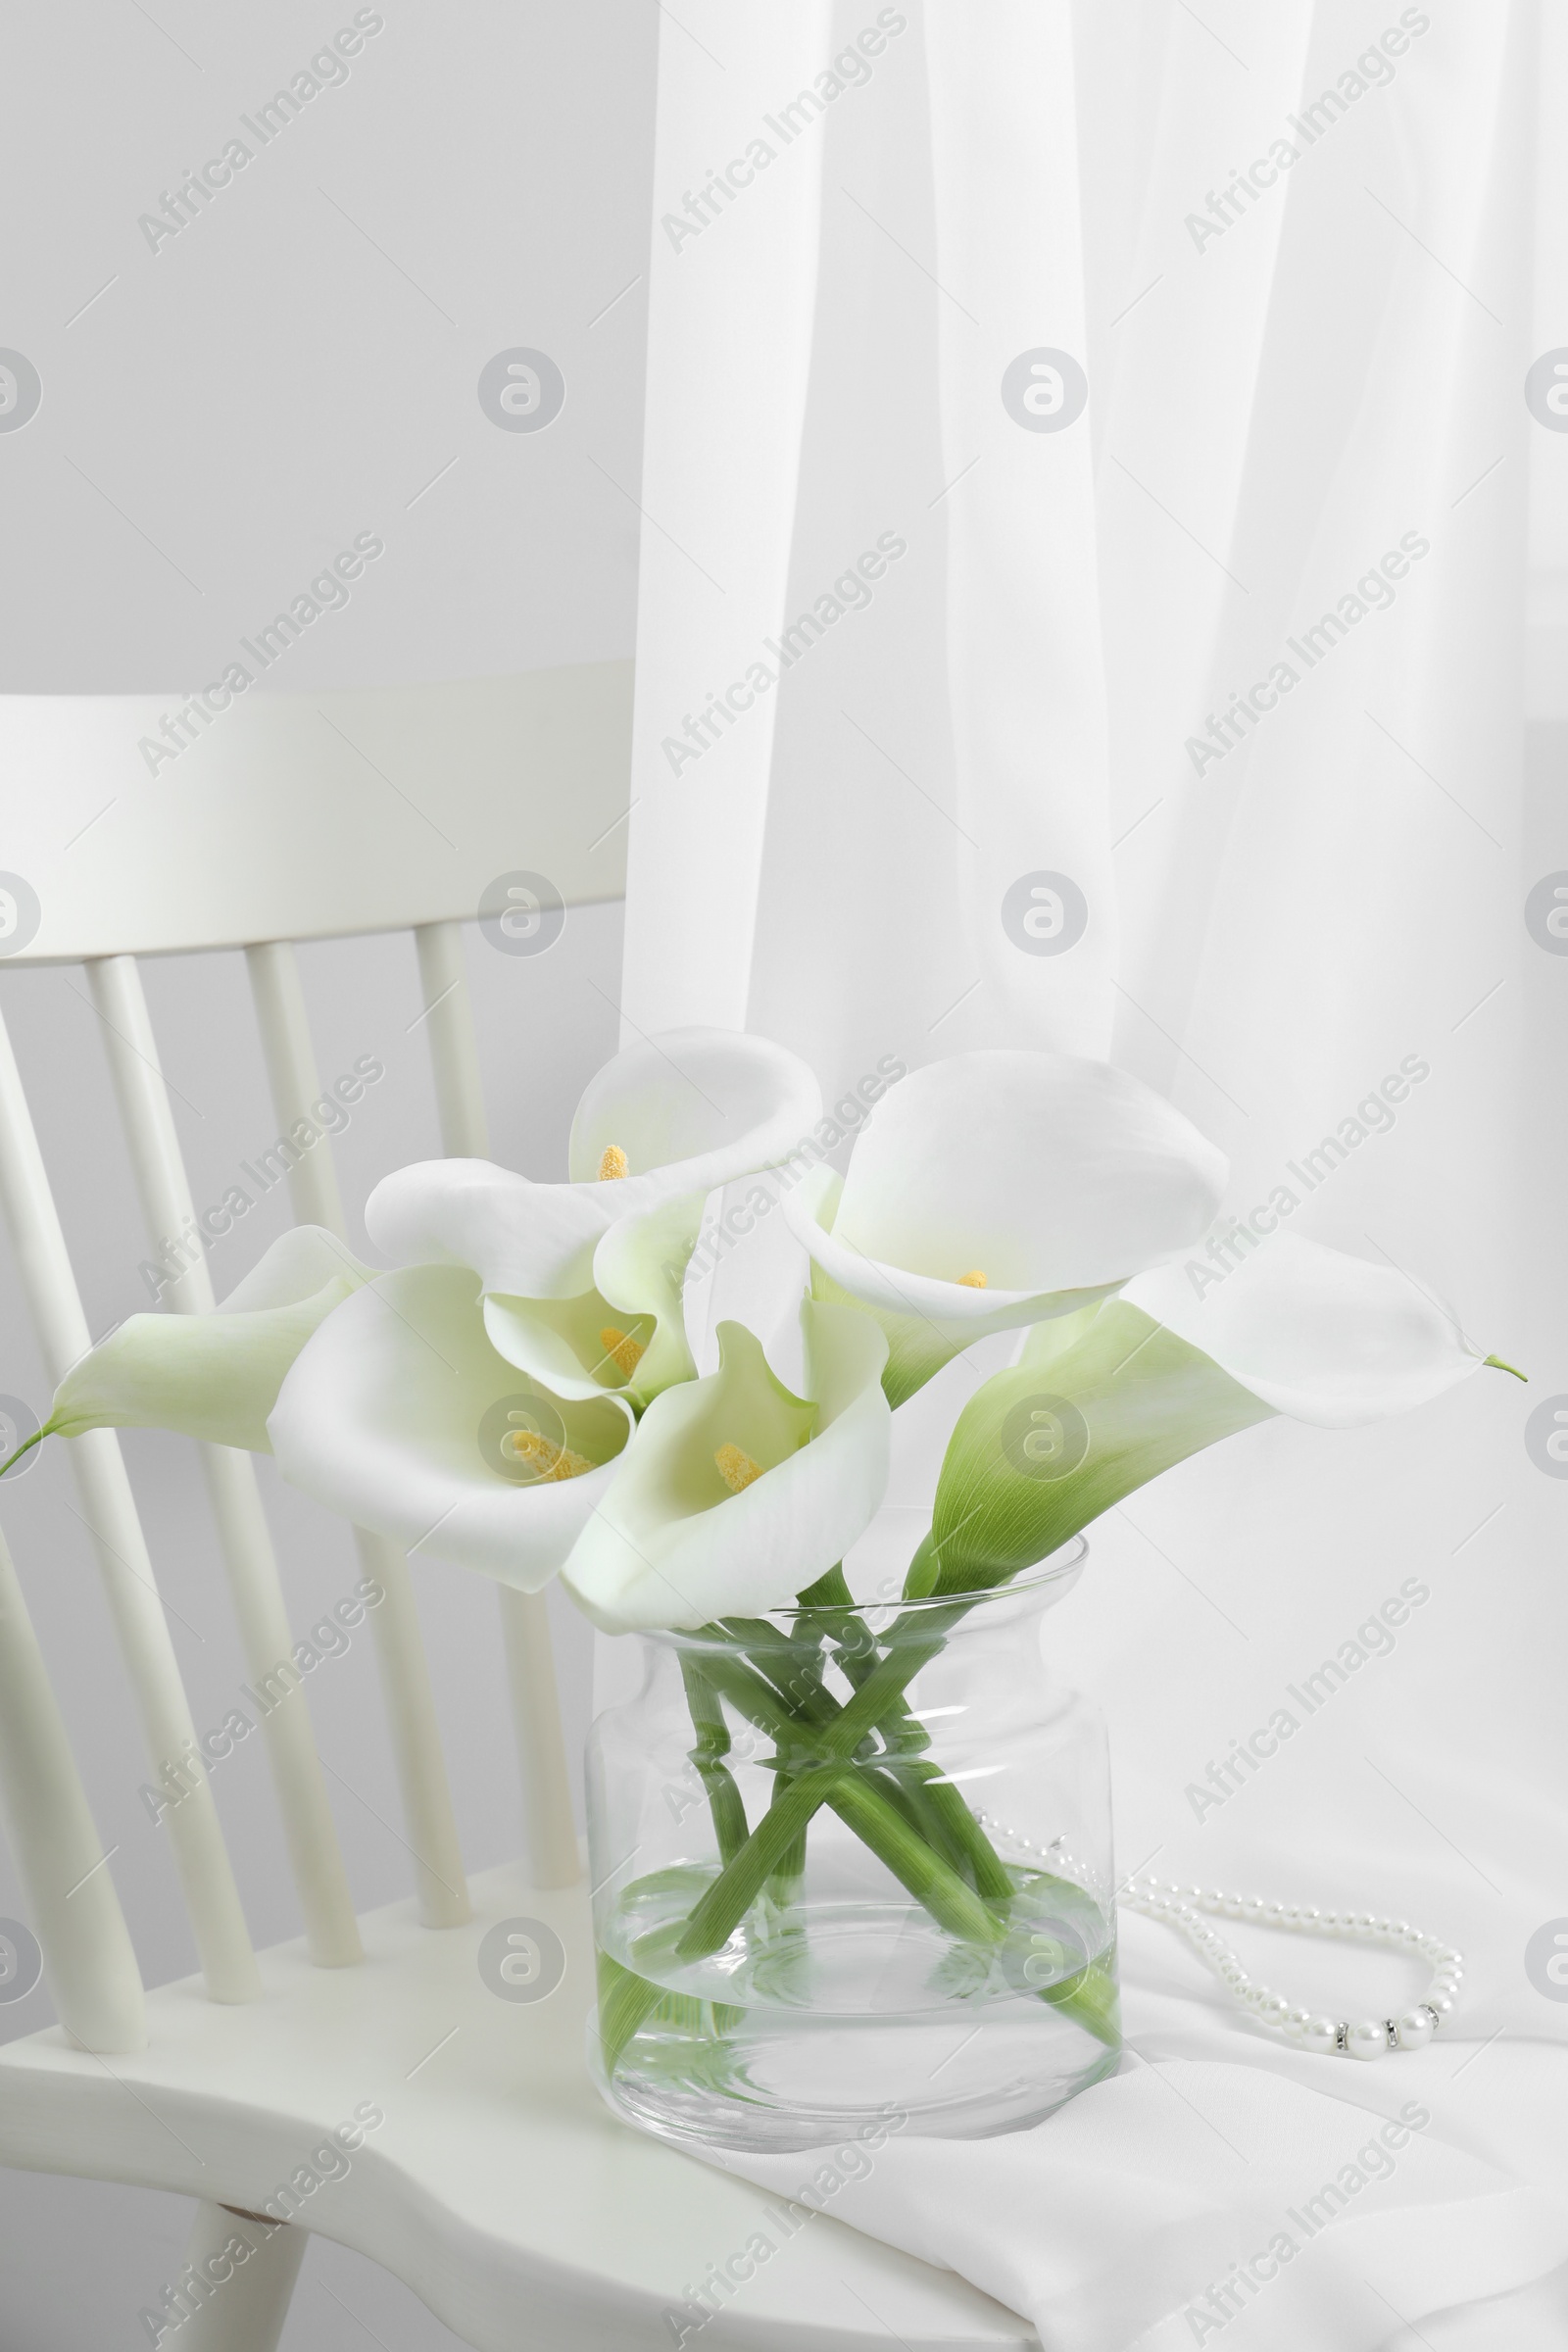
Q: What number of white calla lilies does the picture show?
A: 7